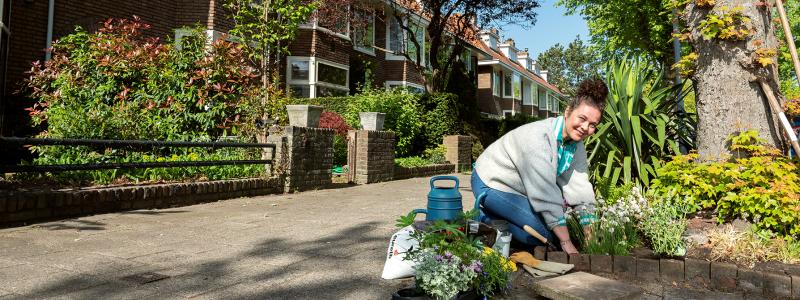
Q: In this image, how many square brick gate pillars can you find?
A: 3